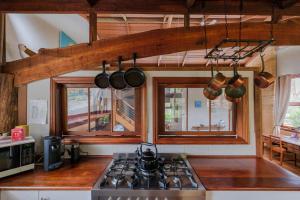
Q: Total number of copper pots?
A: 5